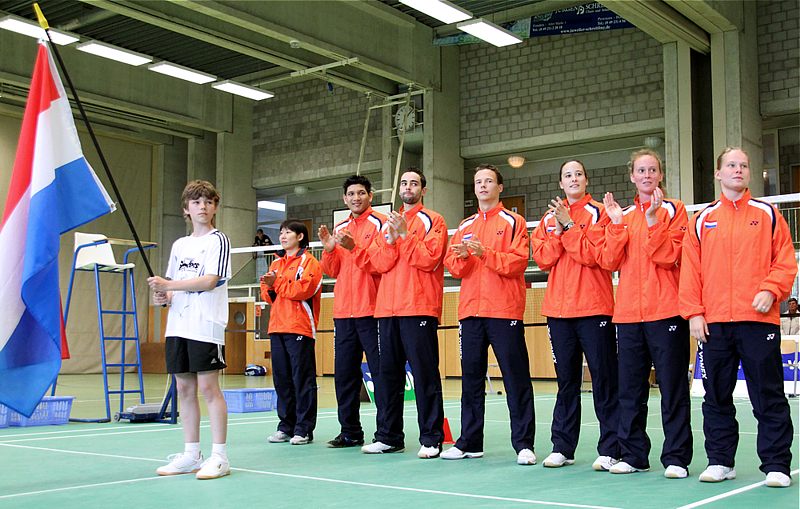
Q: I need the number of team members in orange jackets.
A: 7